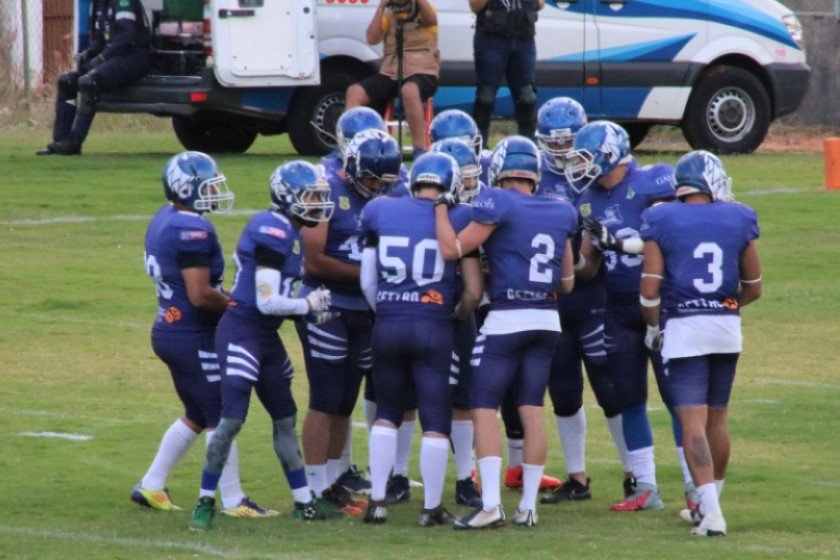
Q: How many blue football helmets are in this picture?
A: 11